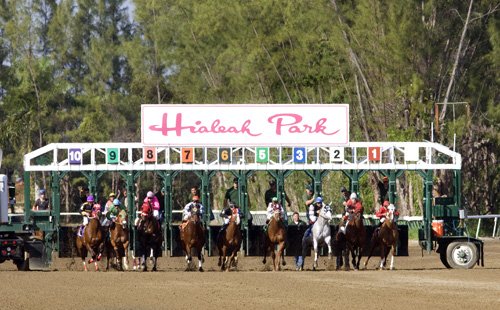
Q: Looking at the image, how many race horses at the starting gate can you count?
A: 9